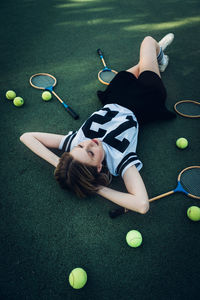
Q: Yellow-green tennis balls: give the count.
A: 7